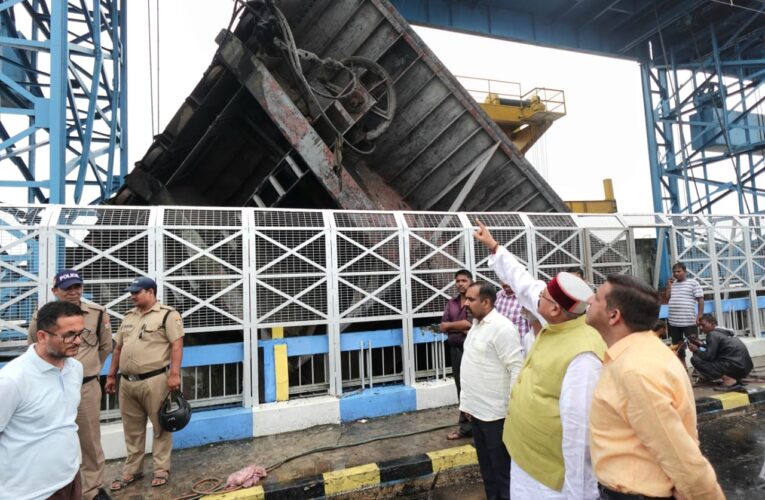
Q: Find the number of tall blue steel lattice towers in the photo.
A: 2